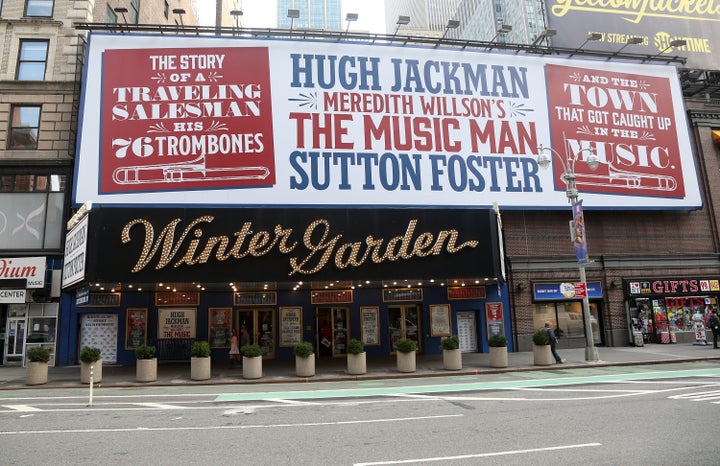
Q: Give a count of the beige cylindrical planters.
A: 11